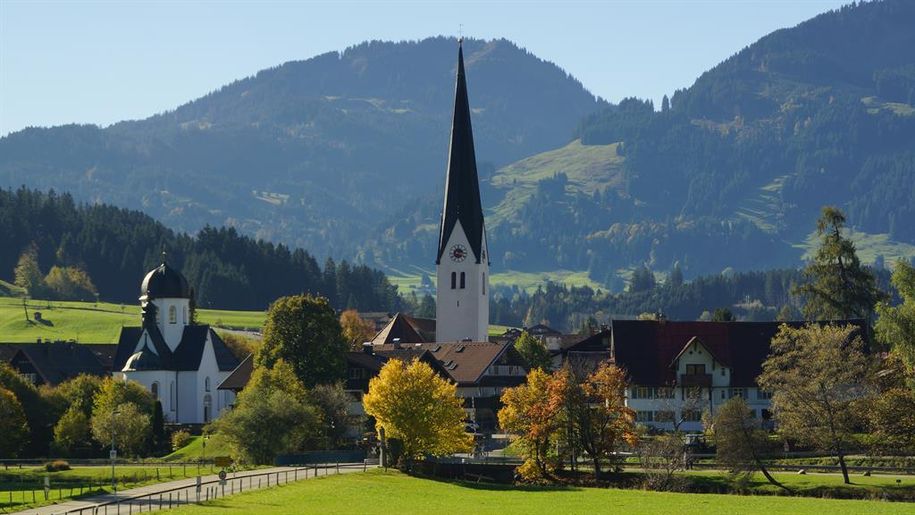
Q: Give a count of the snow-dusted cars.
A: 0